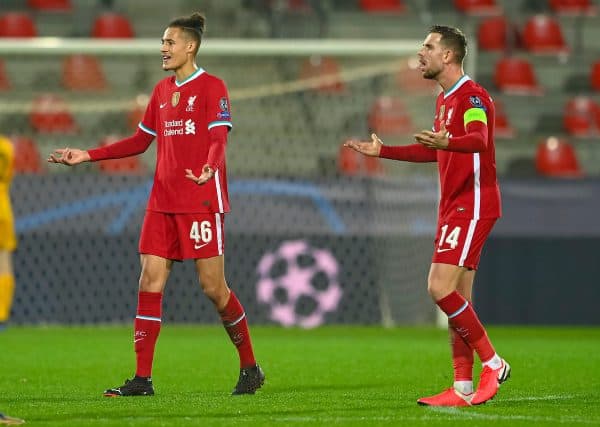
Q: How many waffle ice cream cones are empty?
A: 0